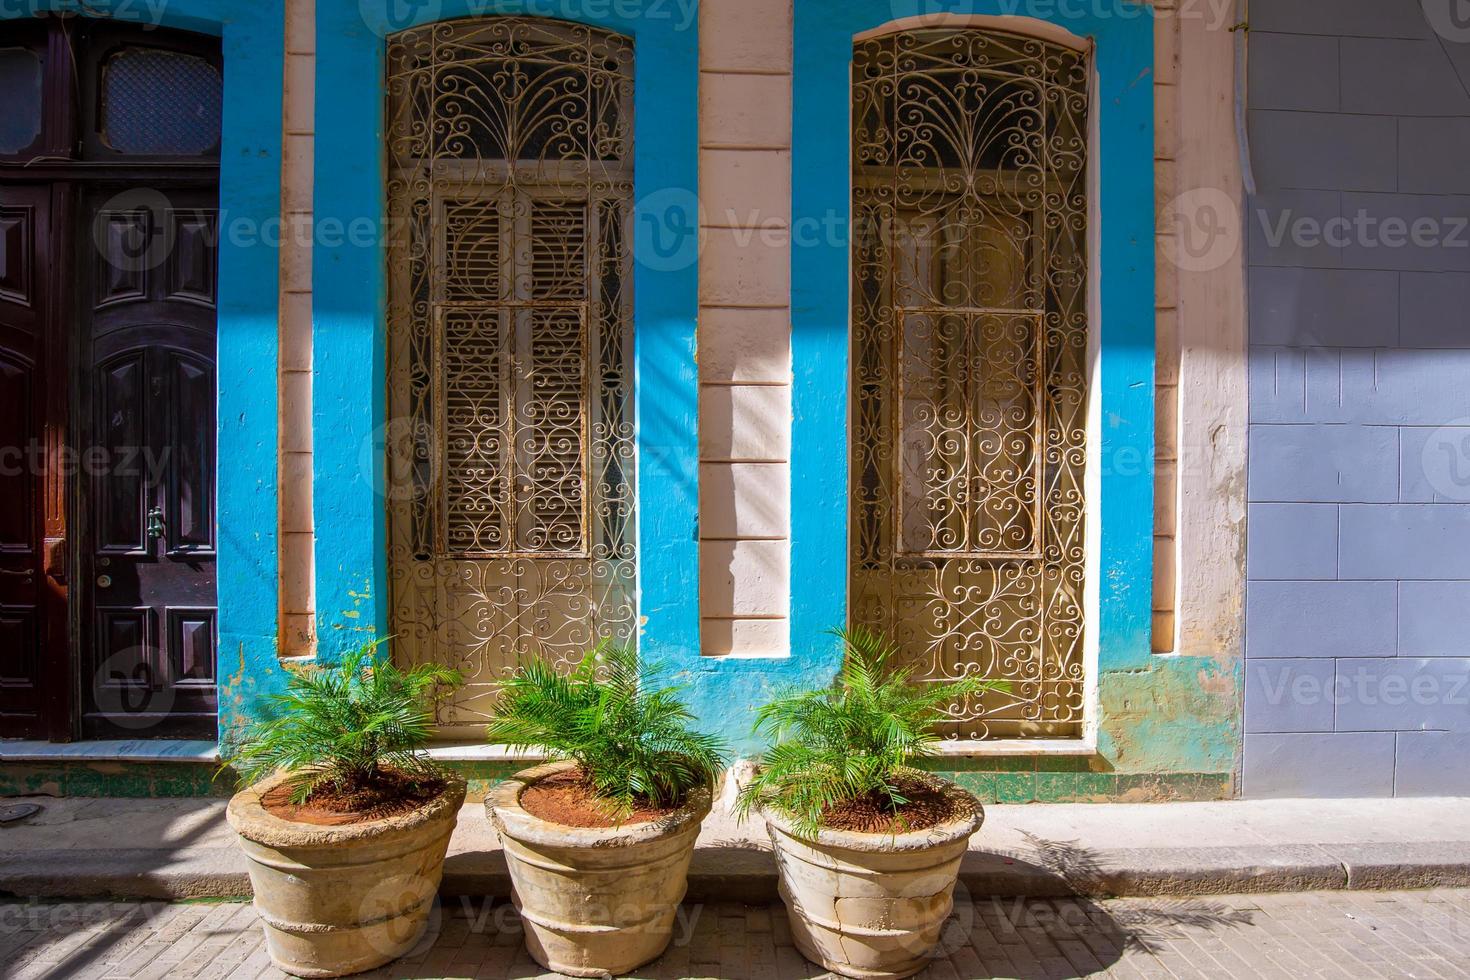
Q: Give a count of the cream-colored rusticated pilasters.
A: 3